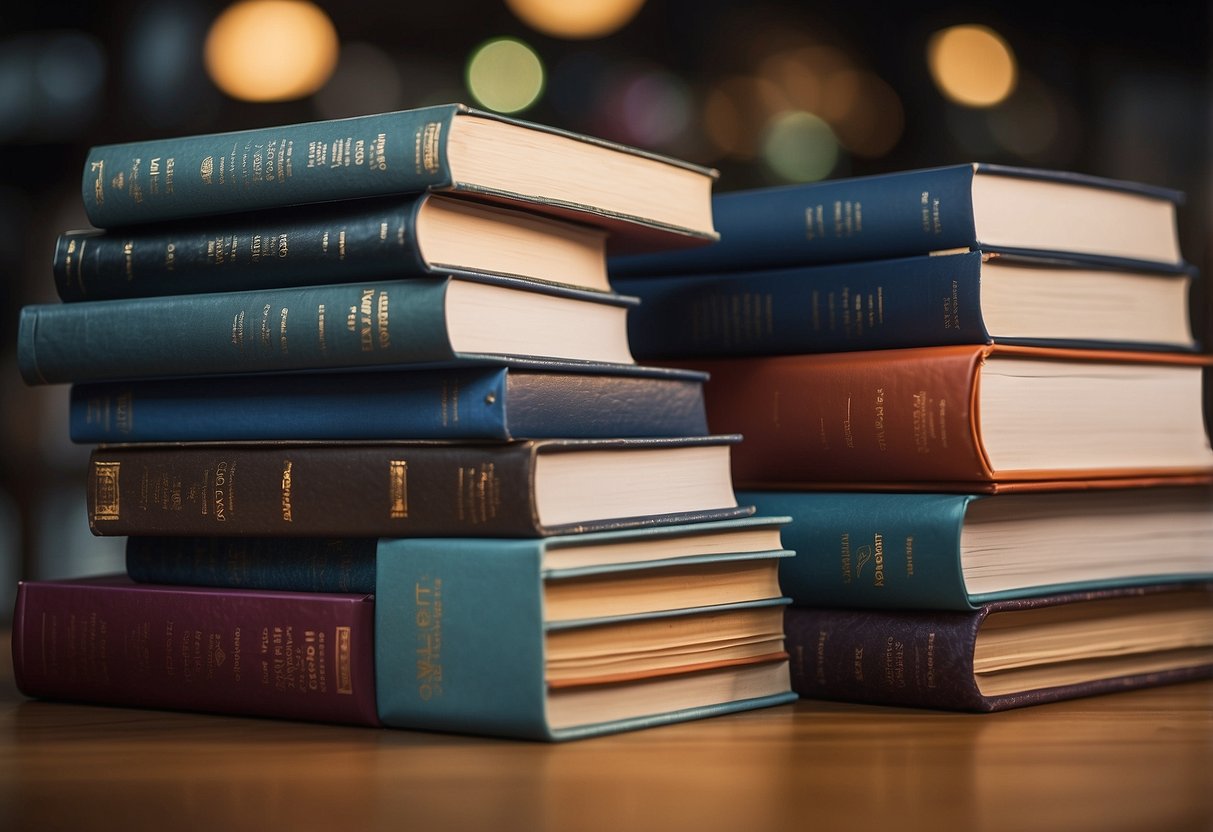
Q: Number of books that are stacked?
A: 13